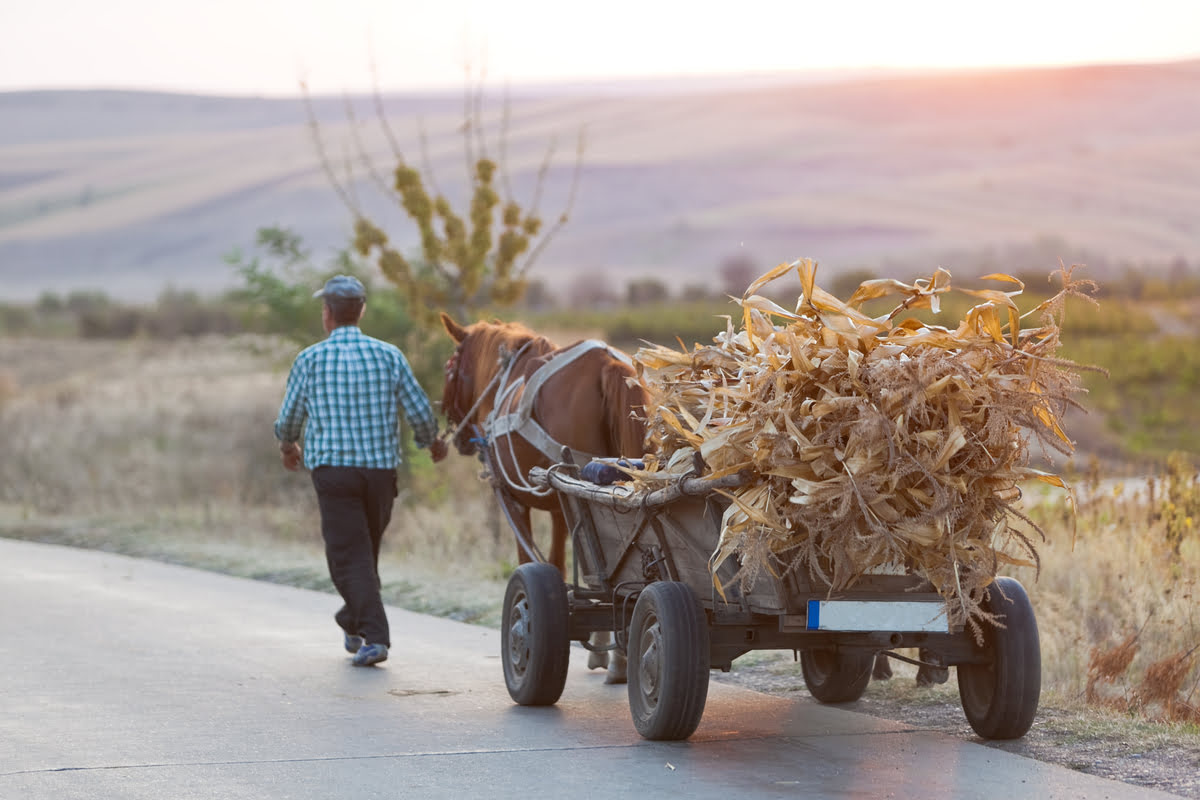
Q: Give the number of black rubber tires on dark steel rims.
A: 4